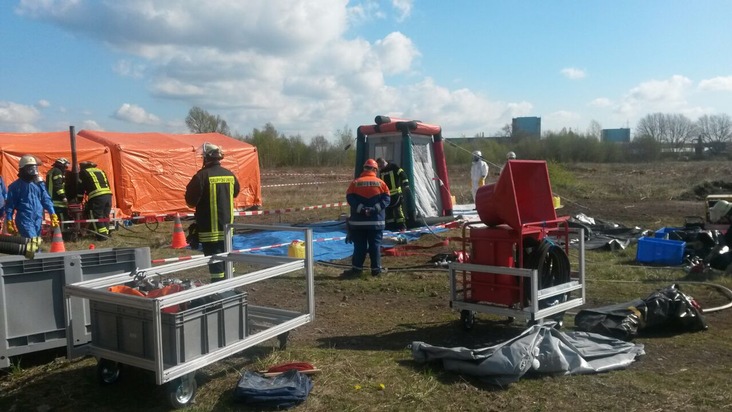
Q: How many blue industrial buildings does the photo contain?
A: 2